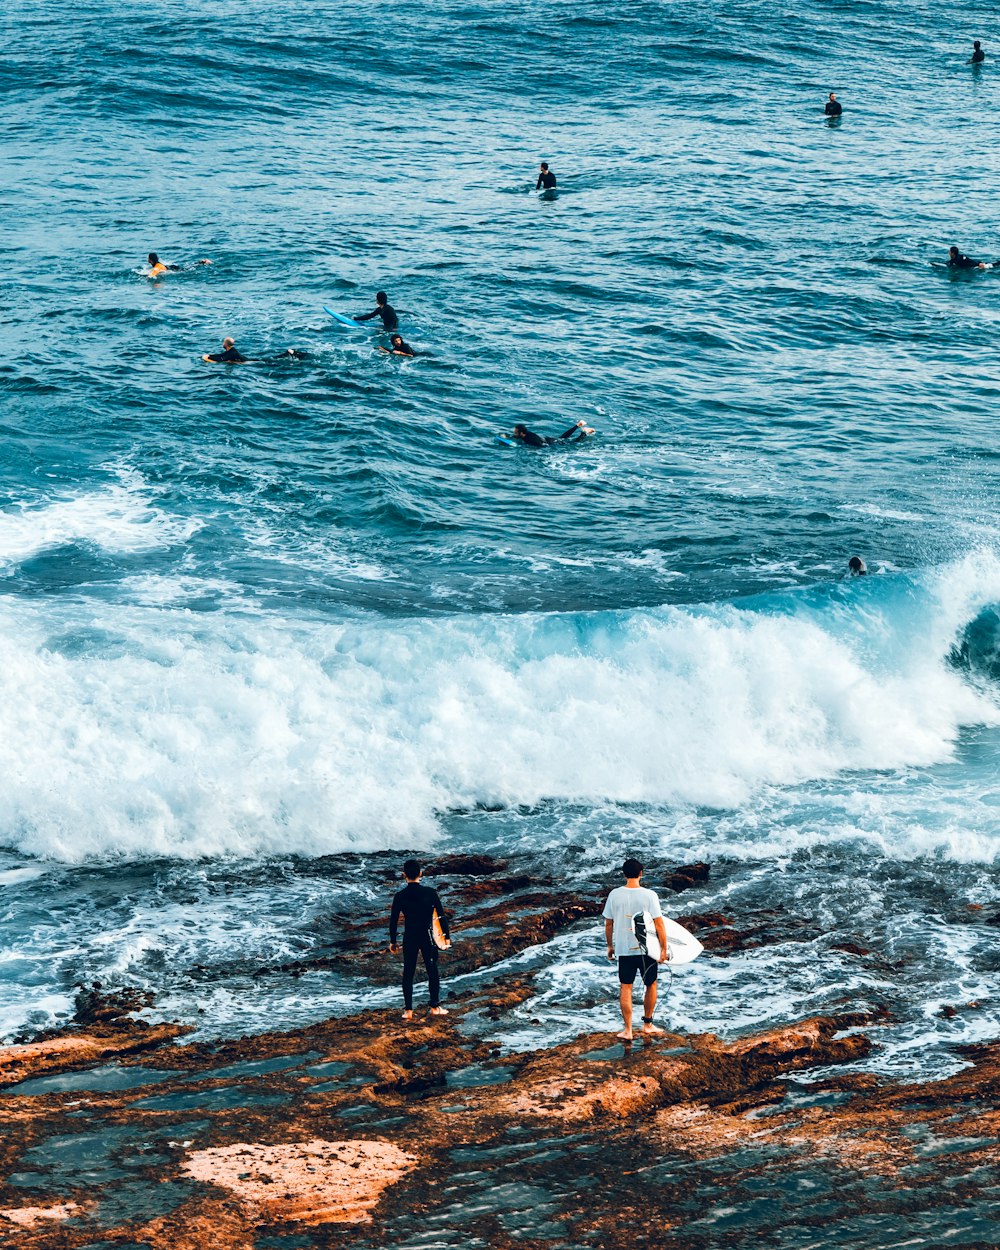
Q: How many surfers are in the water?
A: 10